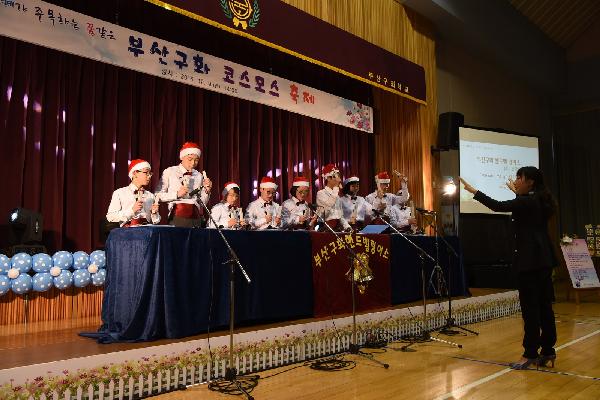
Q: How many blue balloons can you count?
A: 12